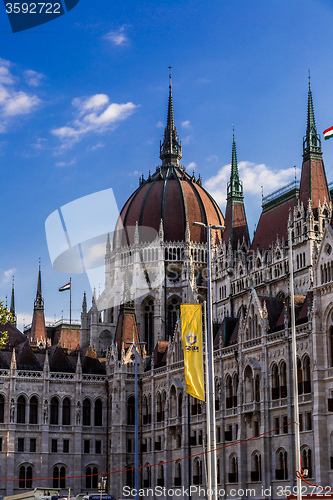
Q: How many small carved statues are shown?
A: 3